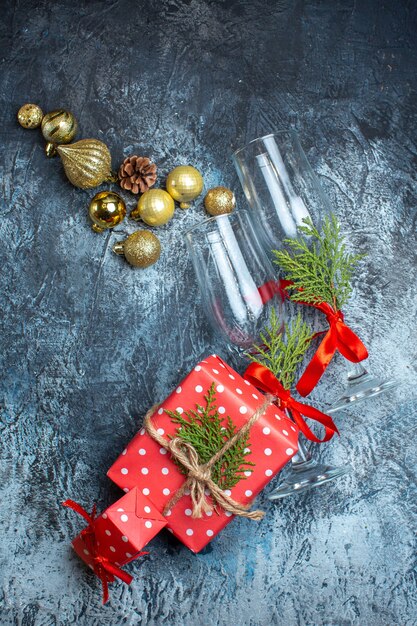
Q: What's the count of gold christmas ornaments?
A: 8